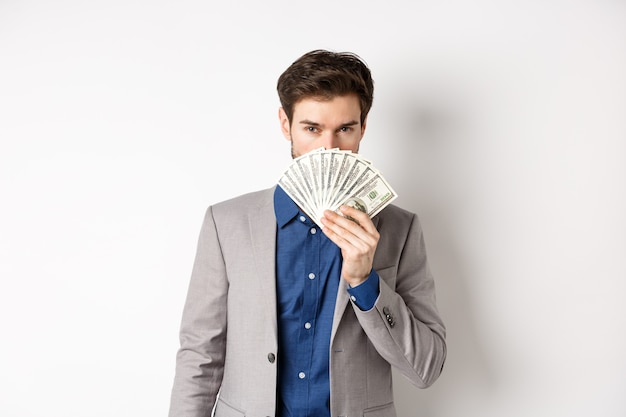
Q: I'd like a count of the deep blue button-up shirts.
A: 1